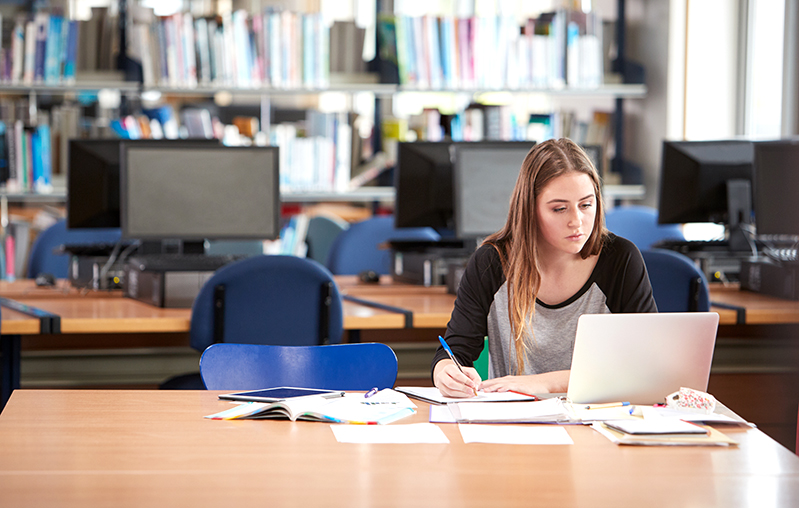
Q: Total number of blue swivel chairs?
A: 5